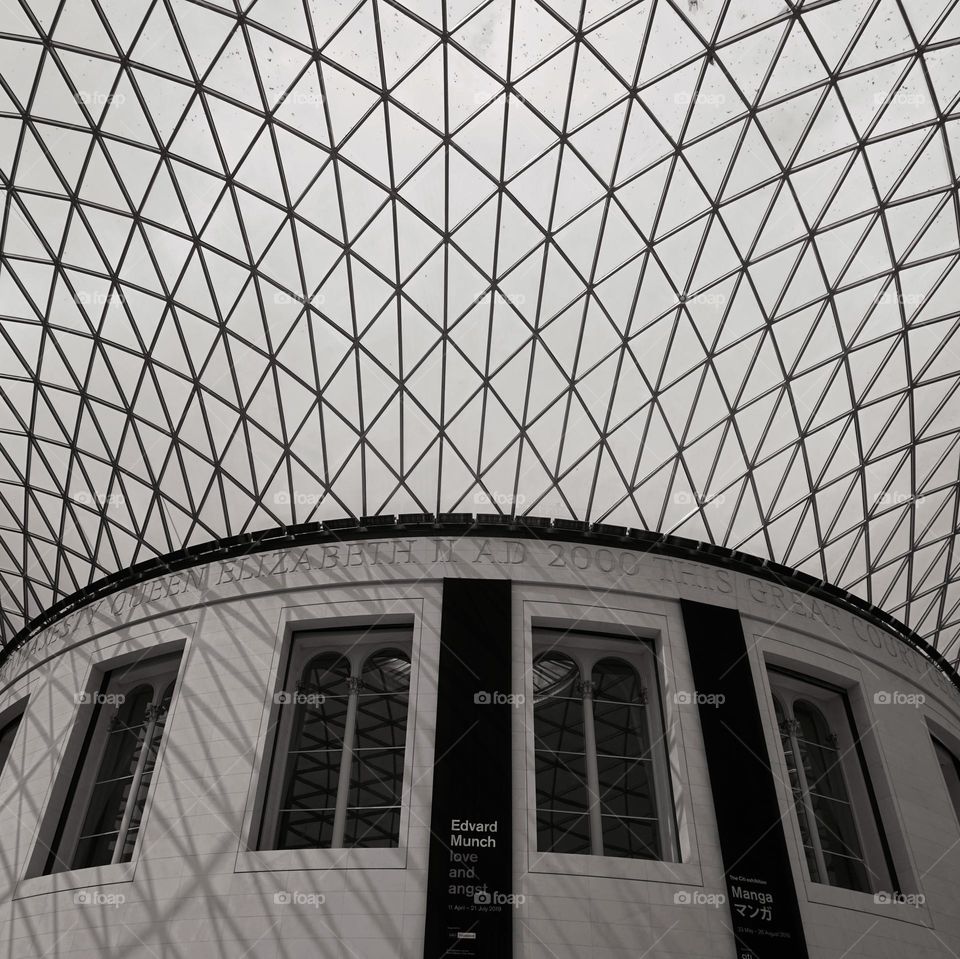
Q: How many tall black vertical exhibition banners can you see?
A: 2